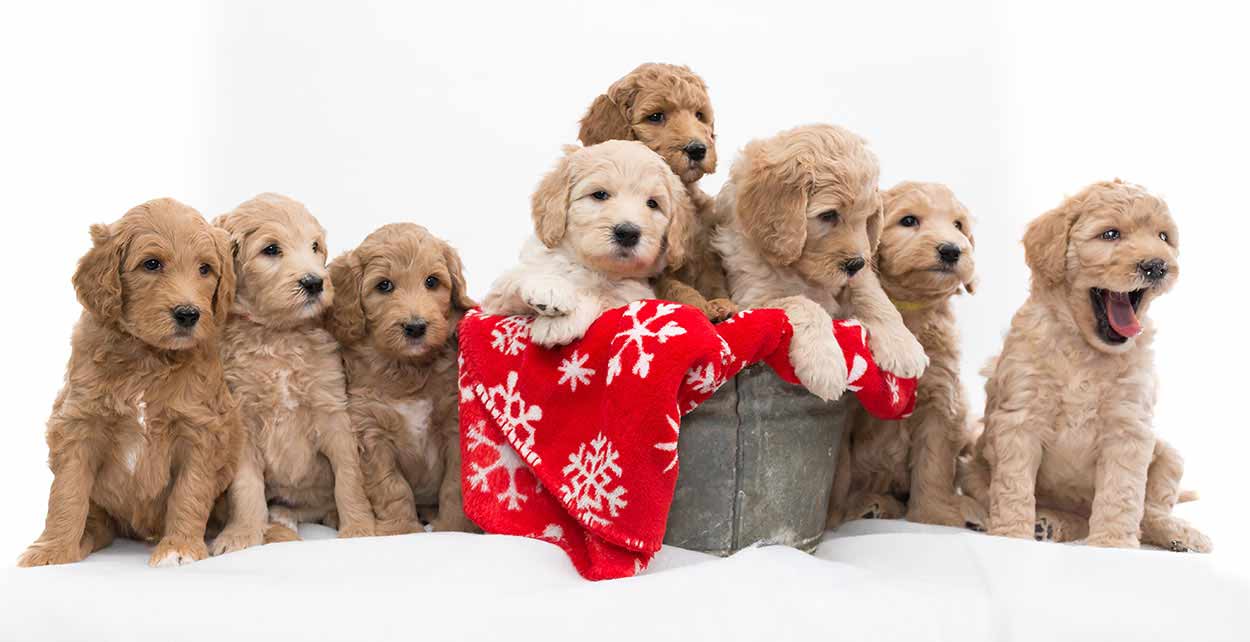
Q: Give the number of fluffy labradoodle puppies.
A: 8